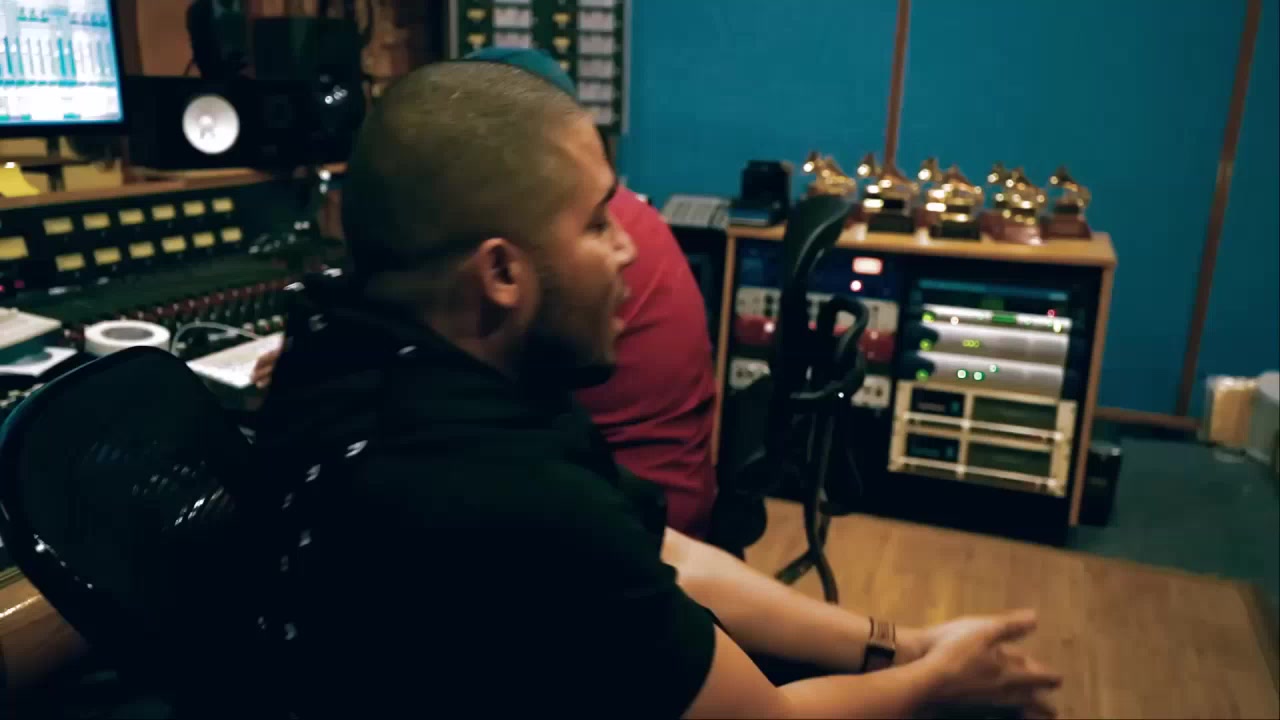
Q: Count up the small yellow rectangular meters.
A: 12